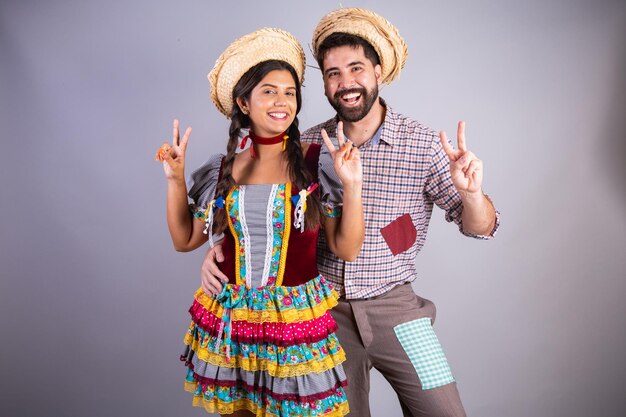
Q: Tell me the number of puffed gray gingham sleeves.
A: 2